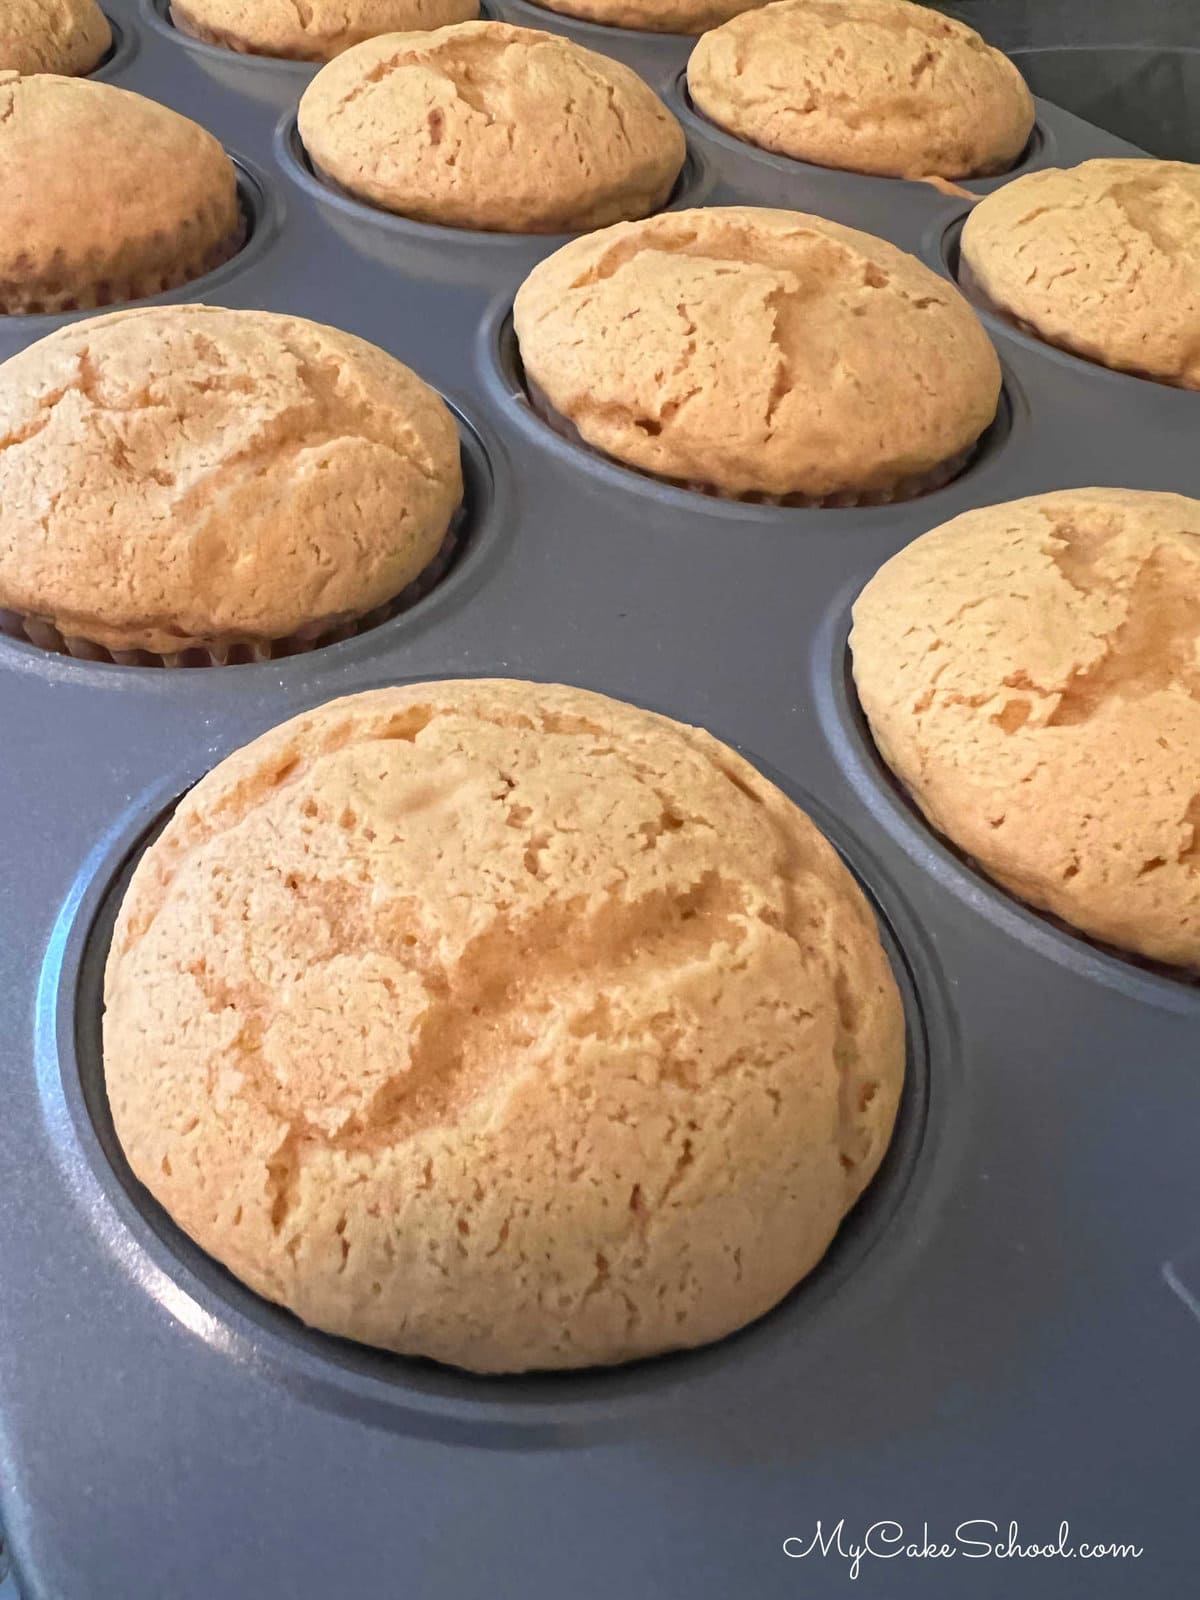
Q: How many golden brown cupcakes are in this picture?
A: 11